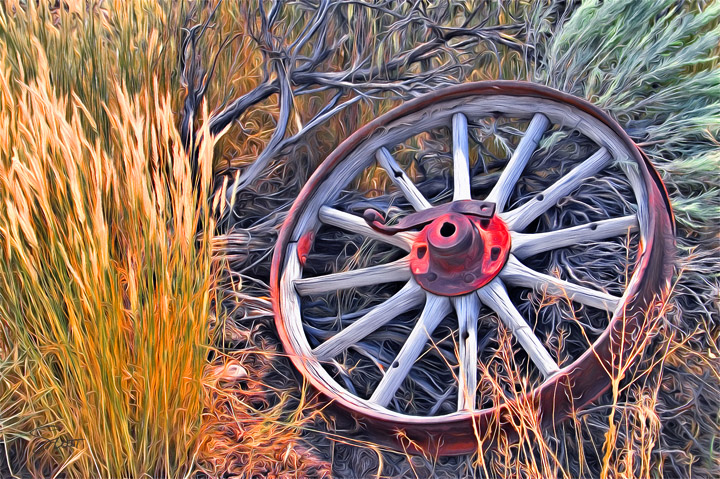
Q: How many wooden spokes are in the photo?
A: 12